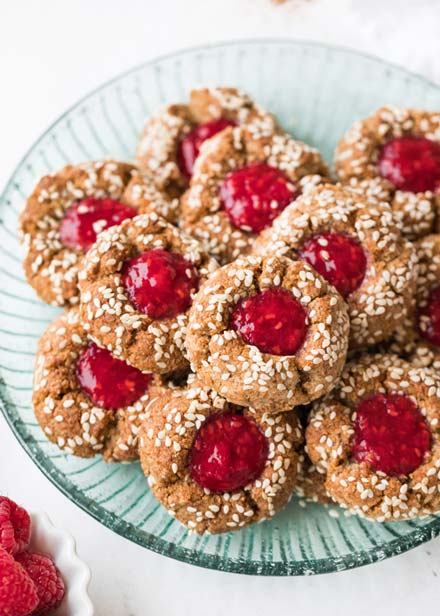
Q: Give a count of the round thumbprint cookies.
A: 11